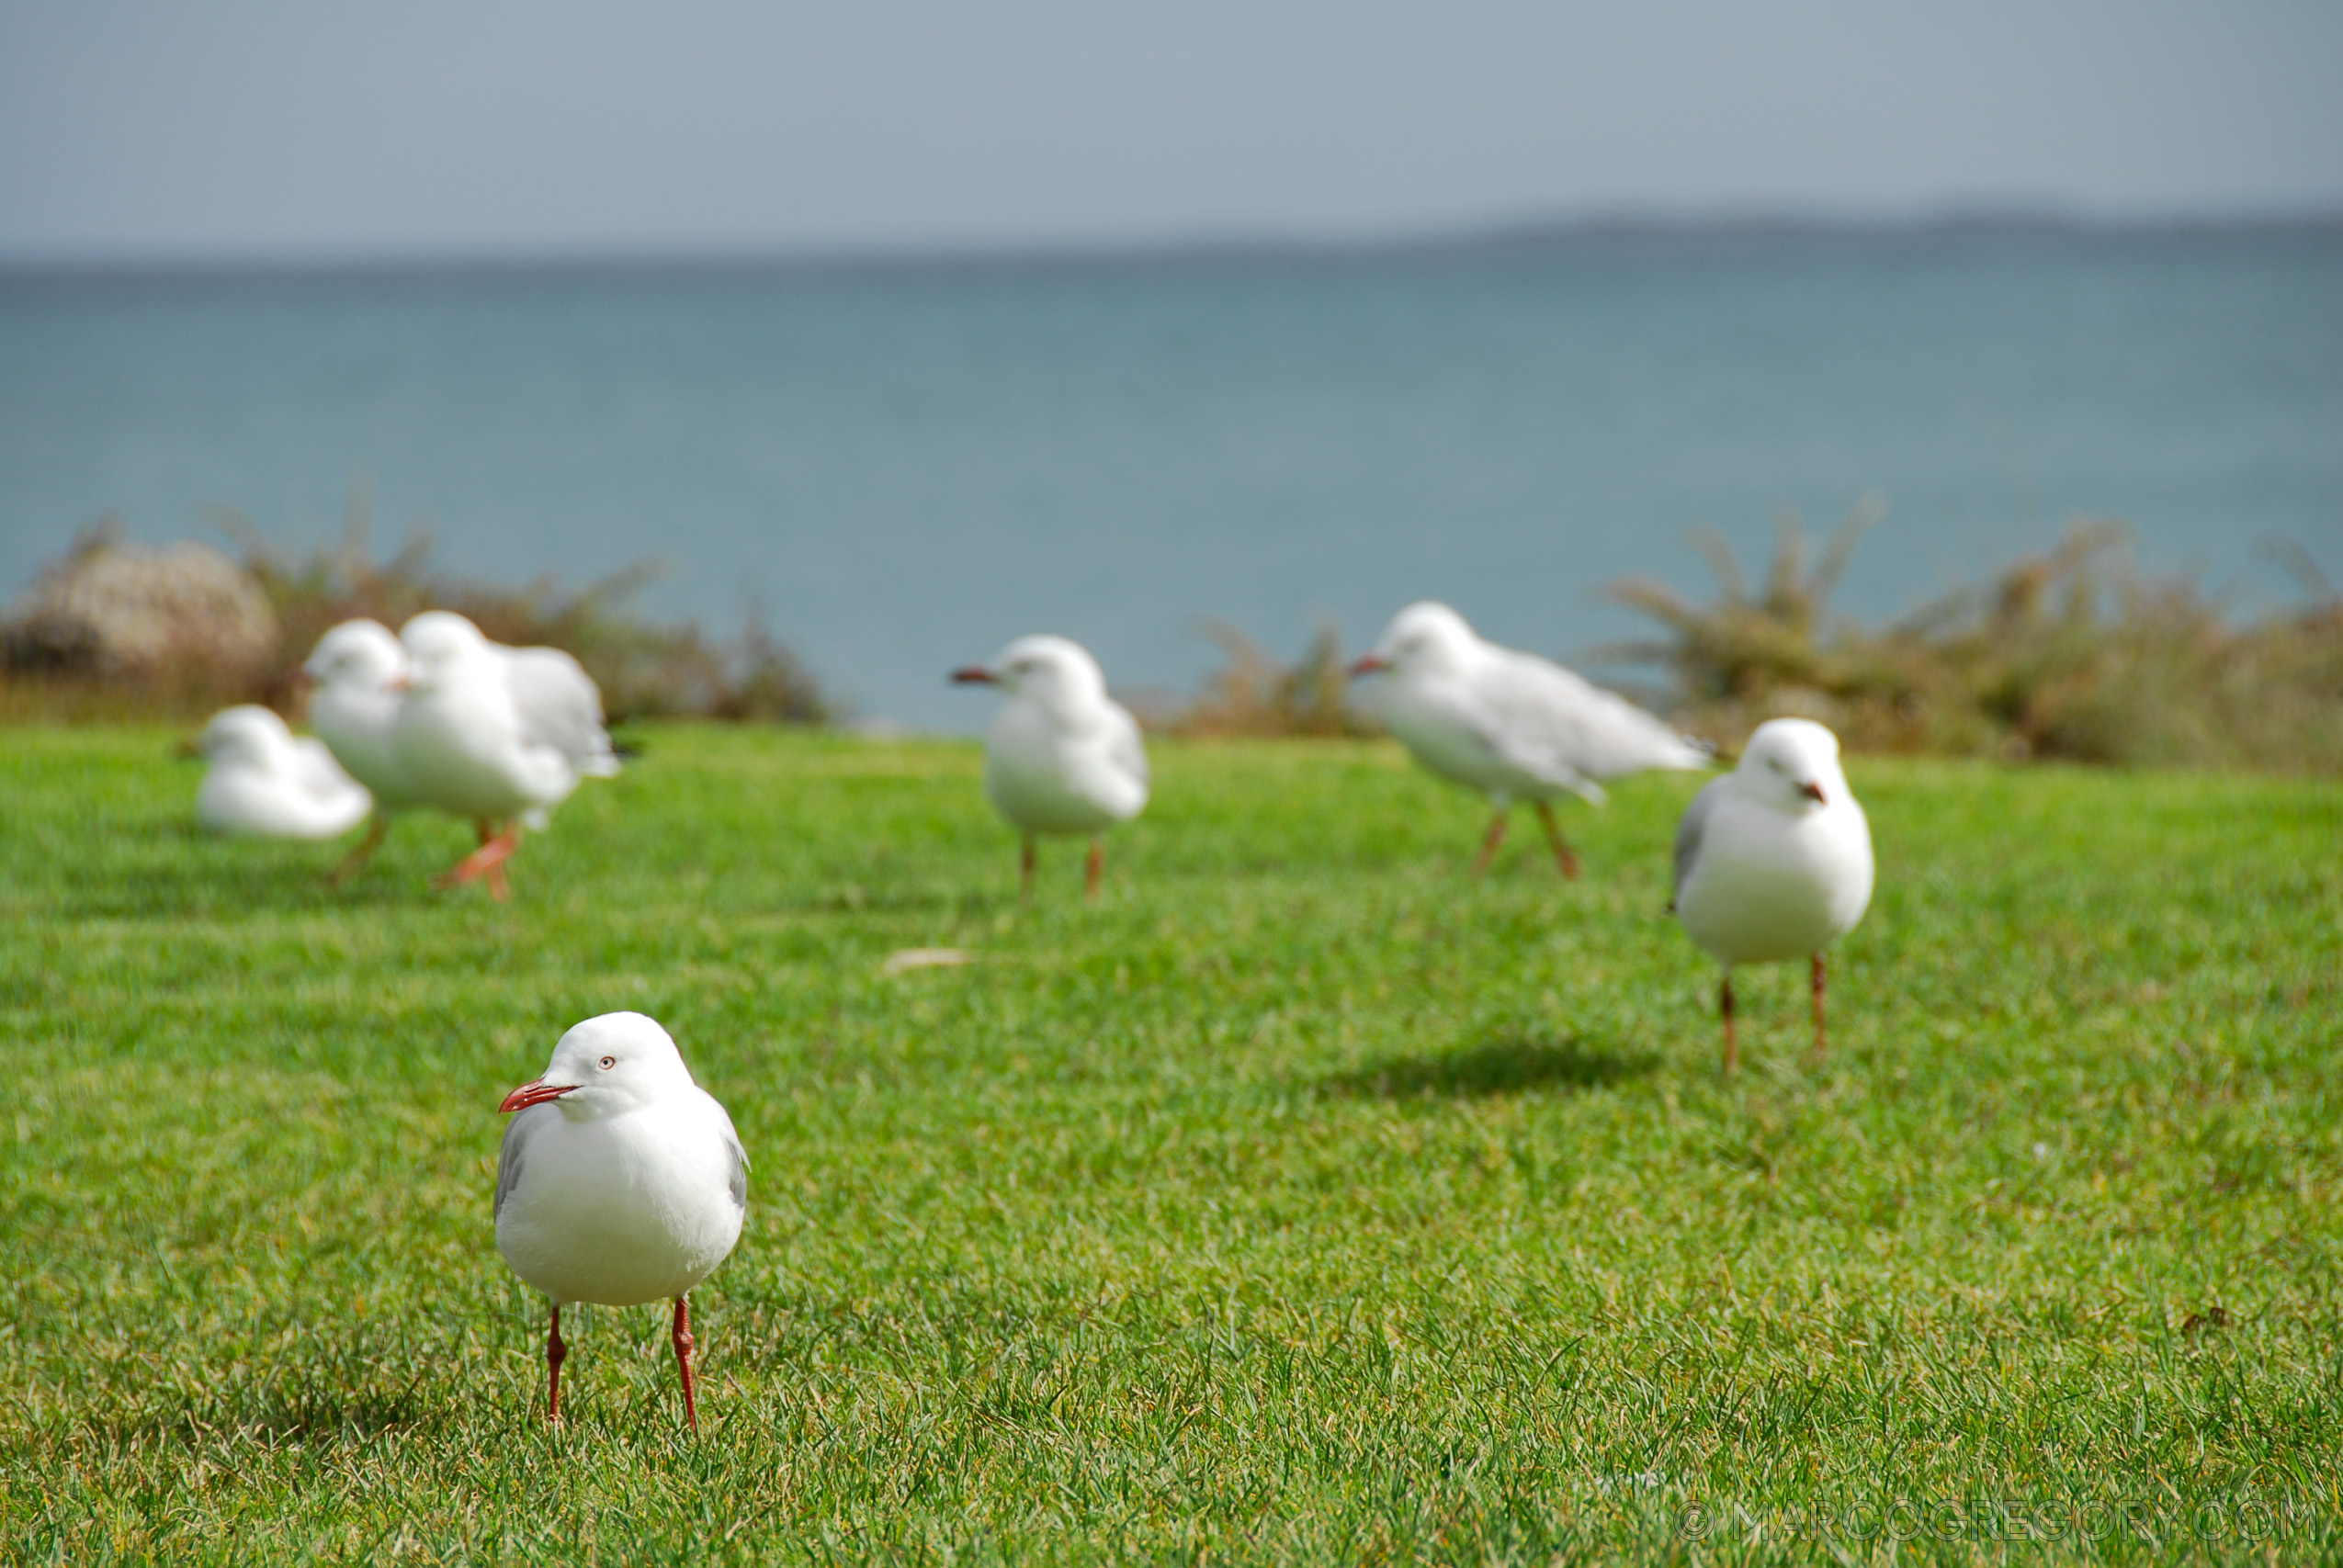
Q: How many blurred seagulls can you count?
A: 6